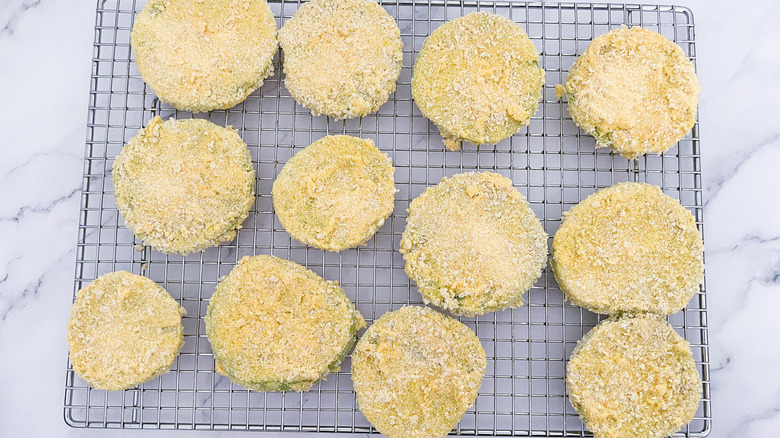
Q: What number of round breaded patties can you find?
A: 12